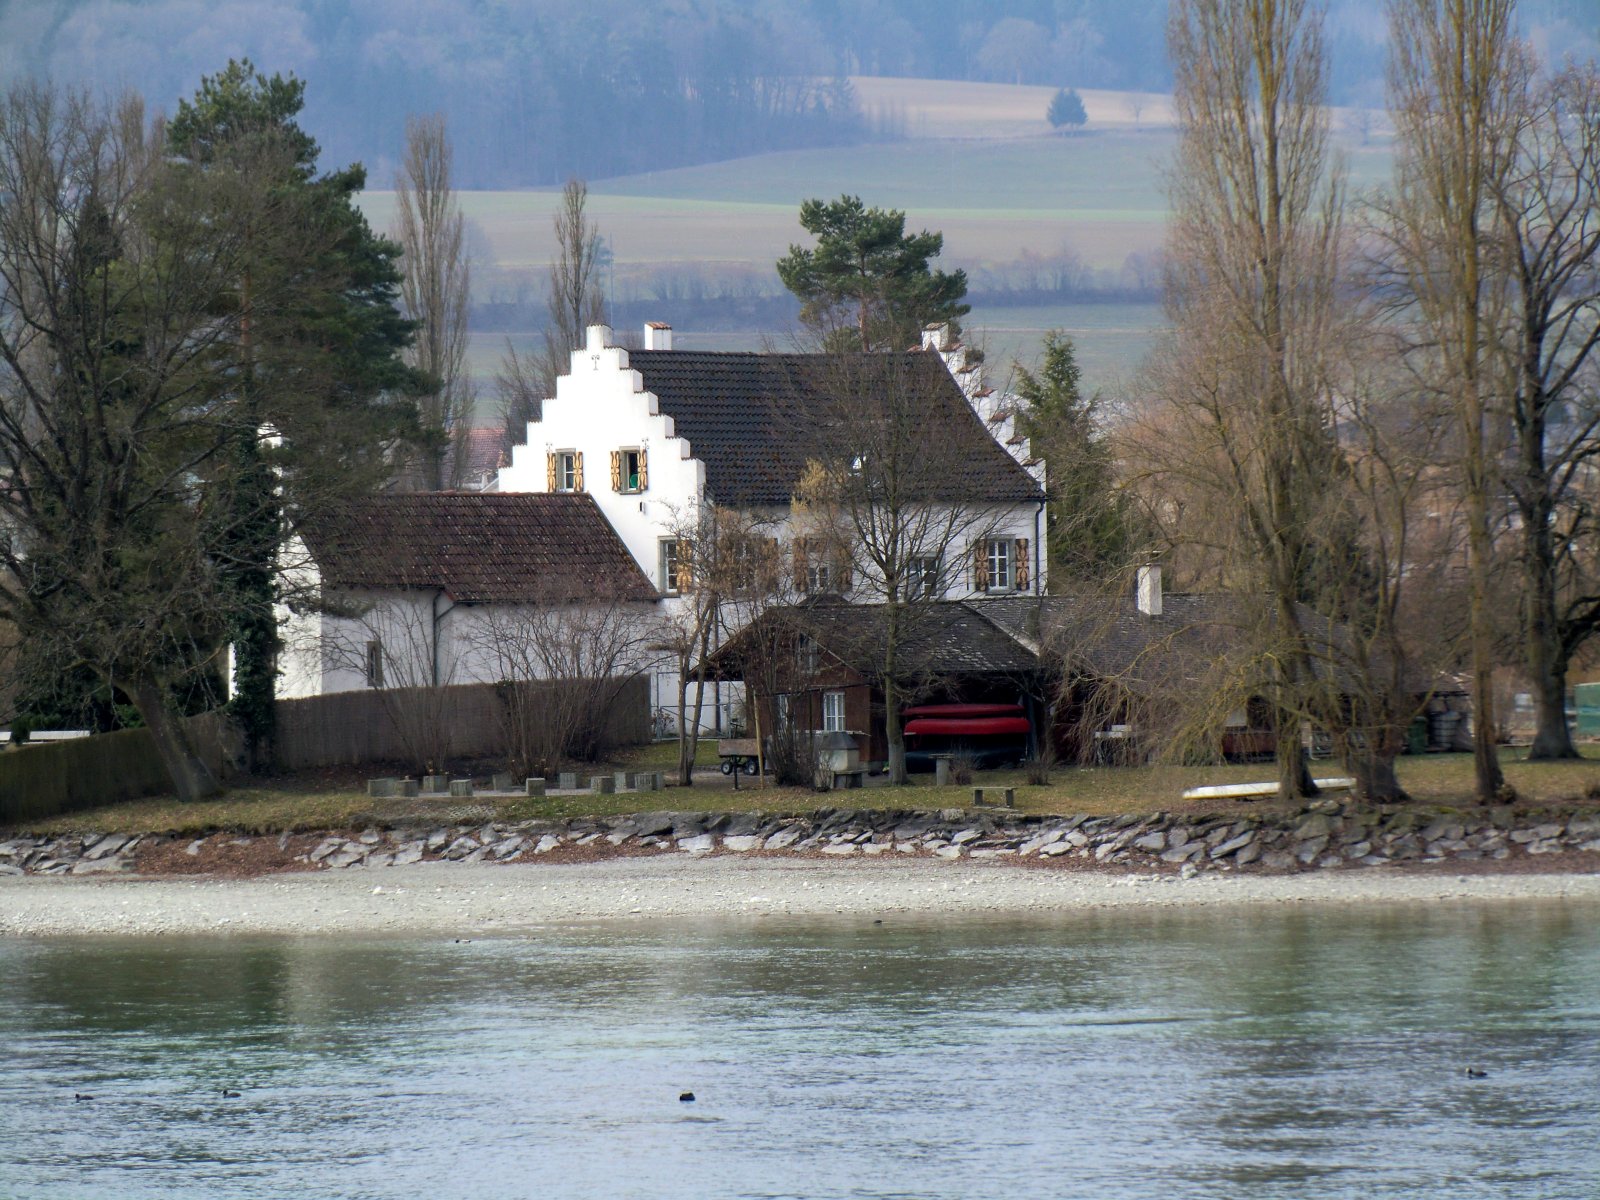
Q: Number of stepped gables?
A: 2